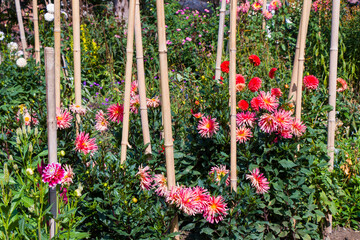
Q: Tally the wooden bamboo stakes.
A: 13